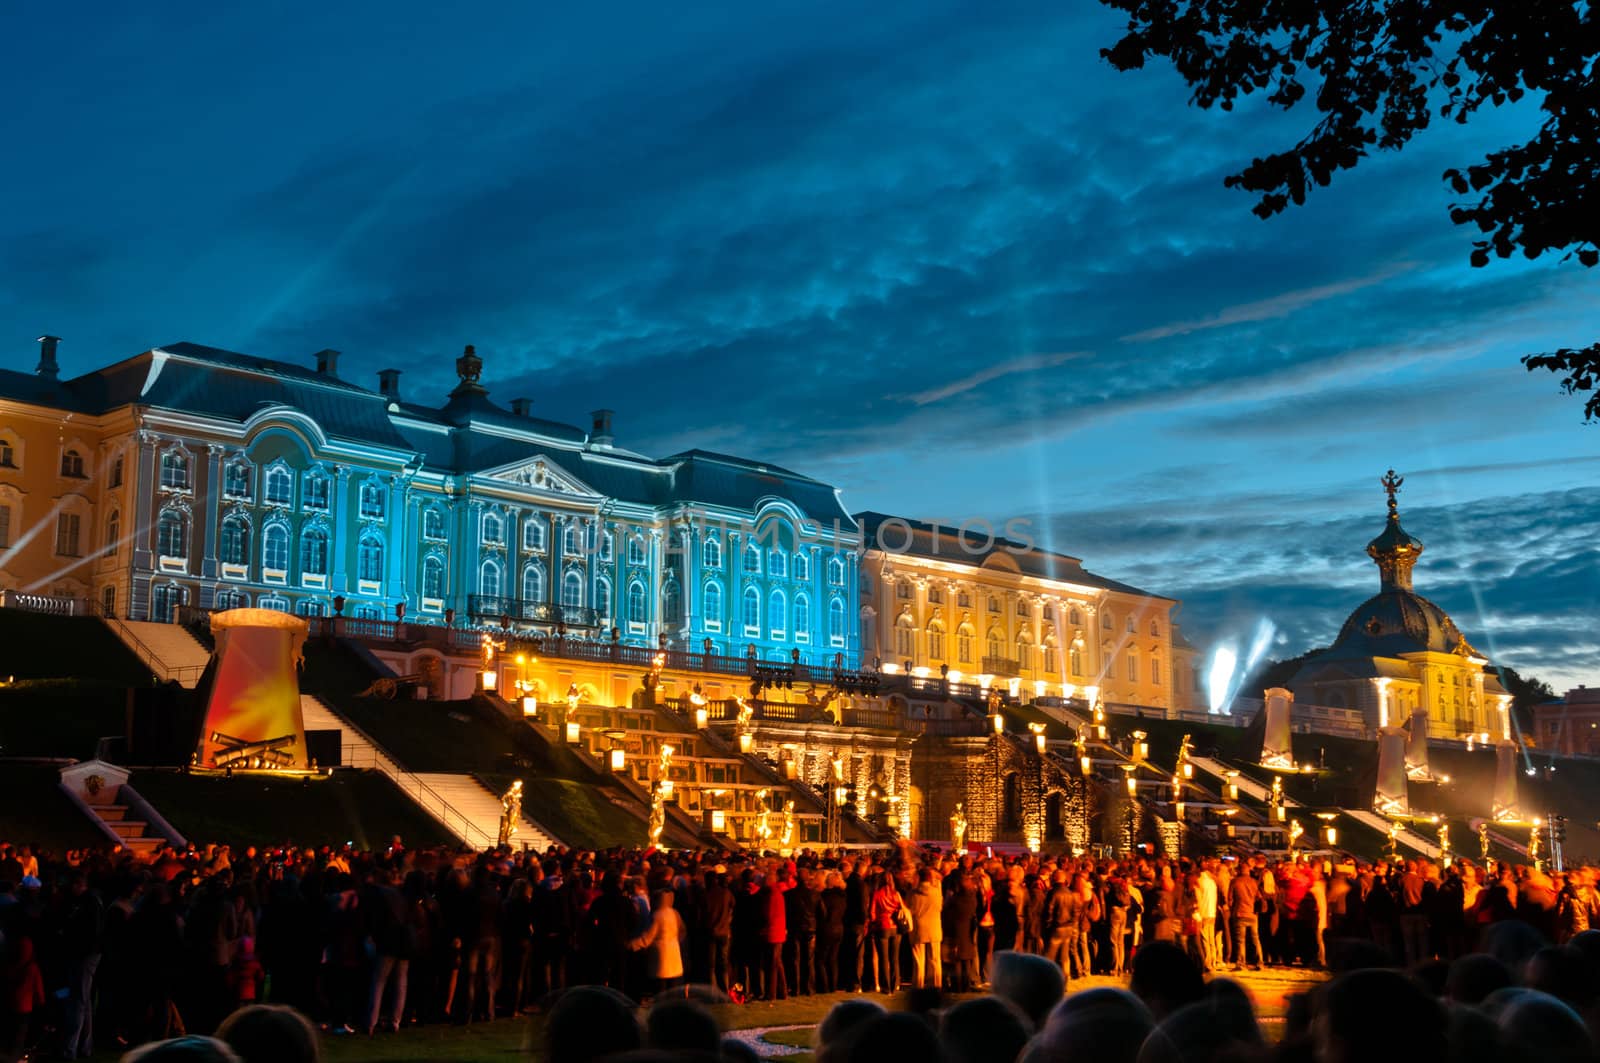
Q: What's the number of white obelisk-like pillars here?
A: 4